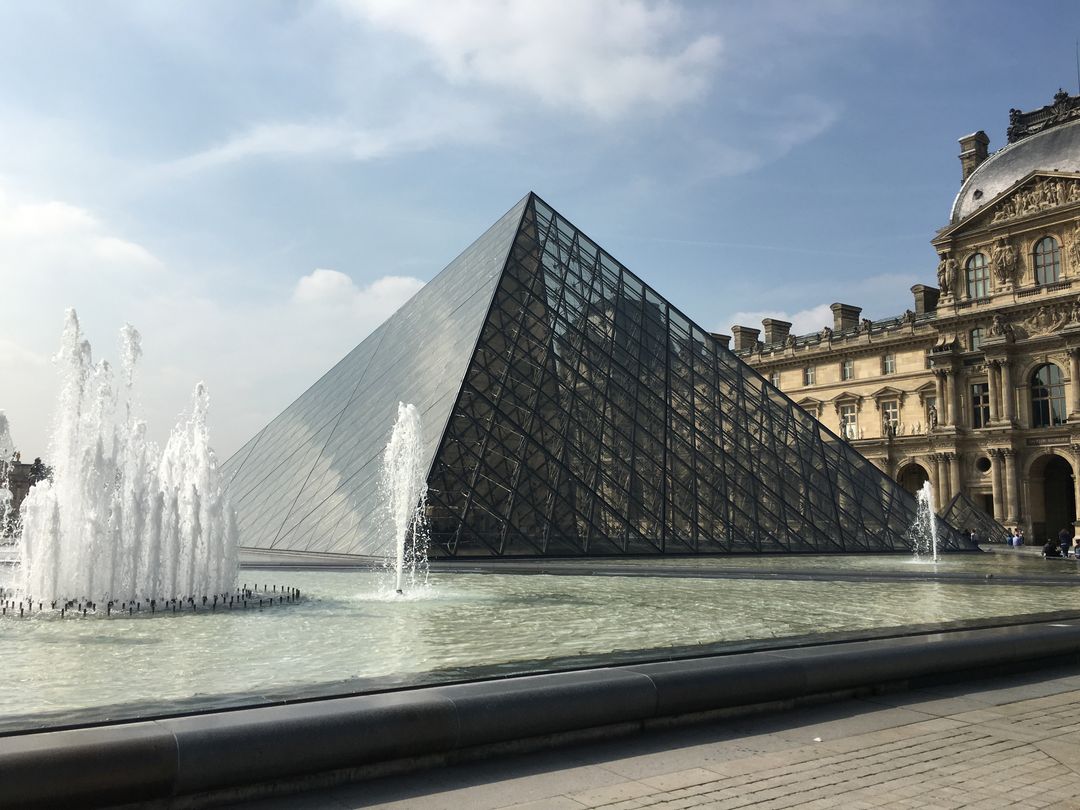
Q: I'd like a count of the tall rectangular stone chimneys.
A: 6